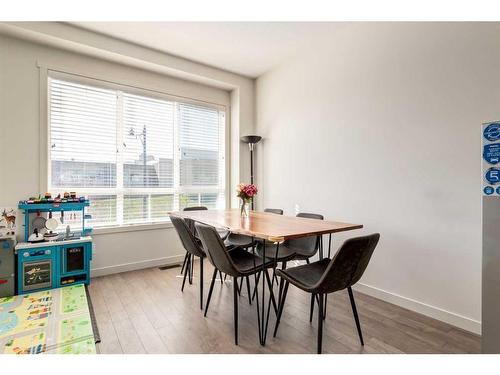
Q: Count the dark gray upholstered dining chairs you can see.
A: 6